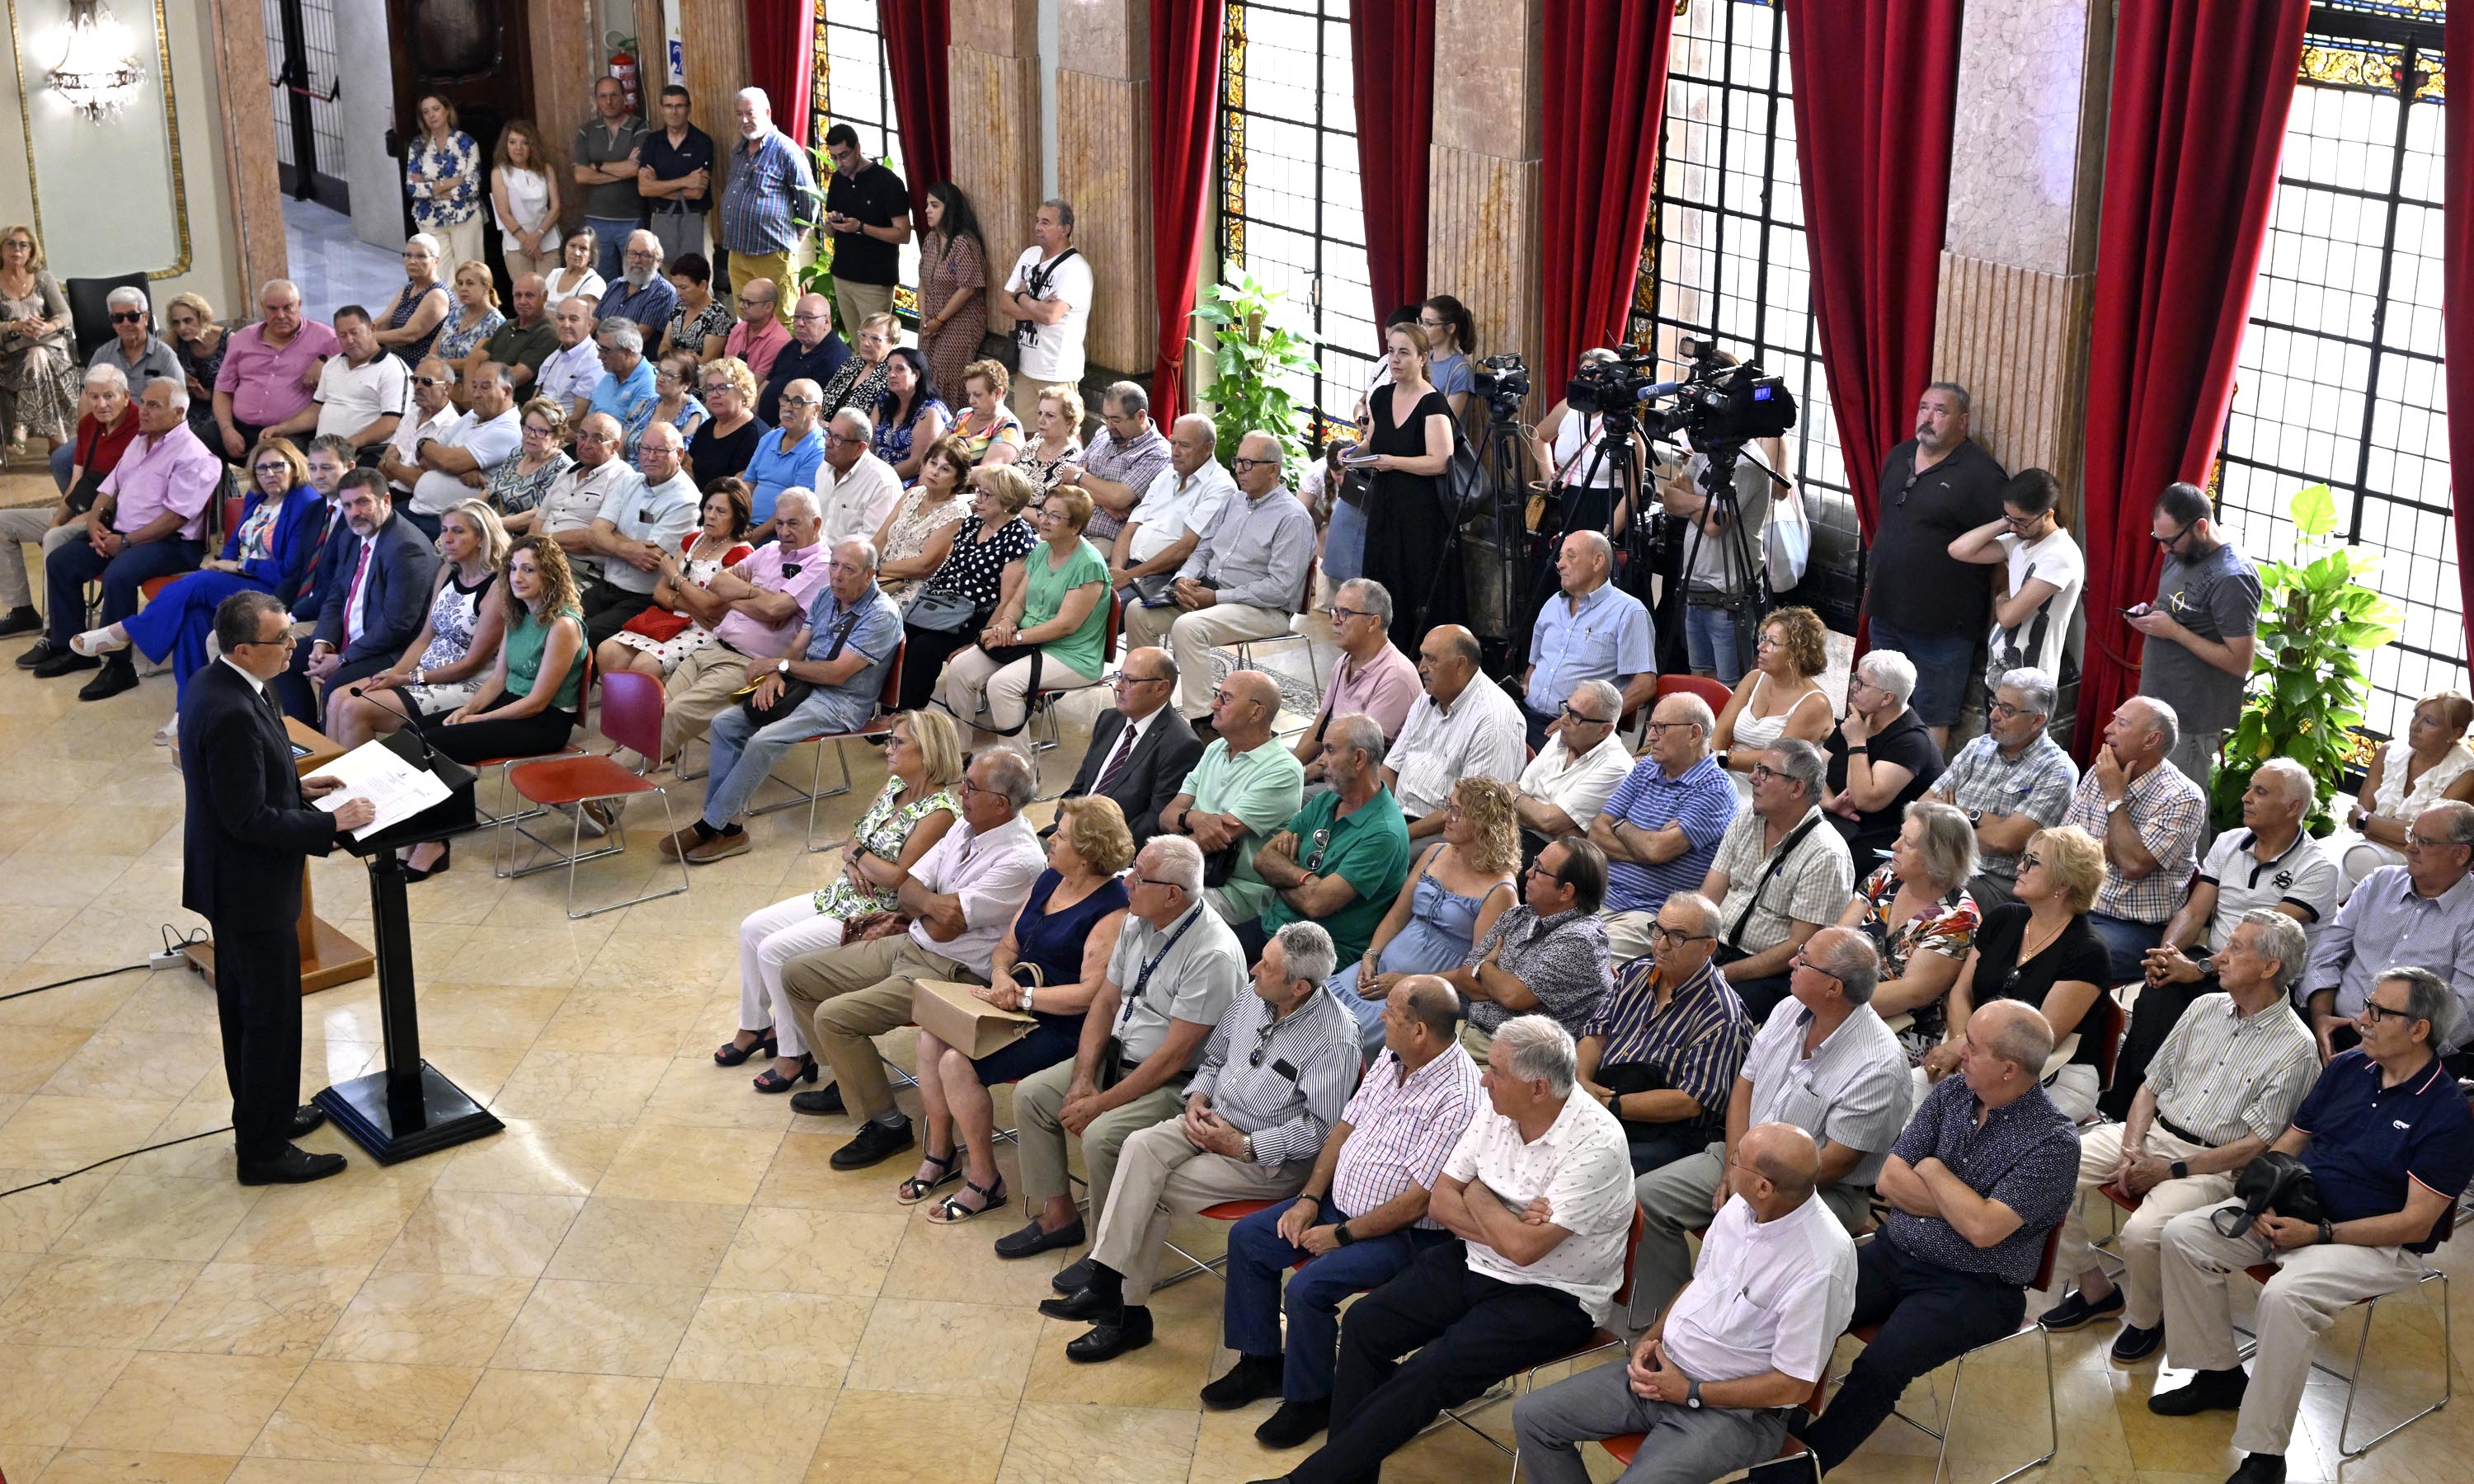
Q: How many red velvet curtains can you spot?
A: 8